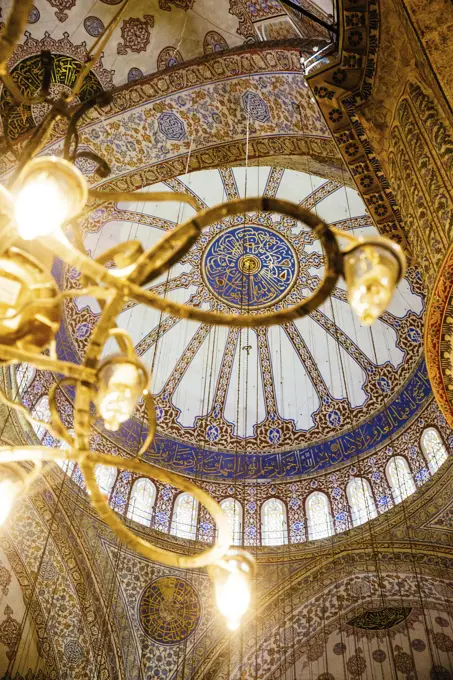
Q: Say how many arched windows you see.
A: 12